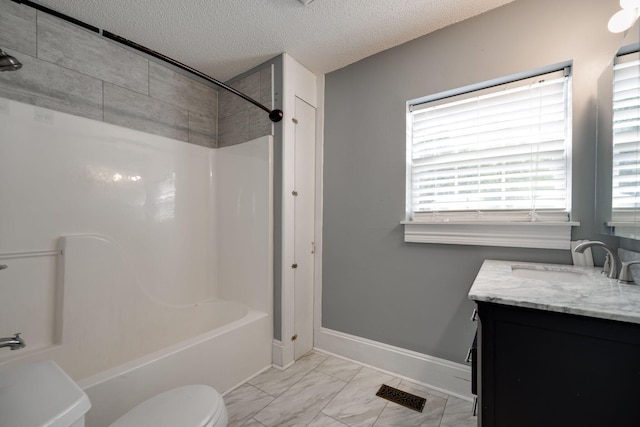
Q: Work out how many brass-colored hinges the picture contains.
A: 4